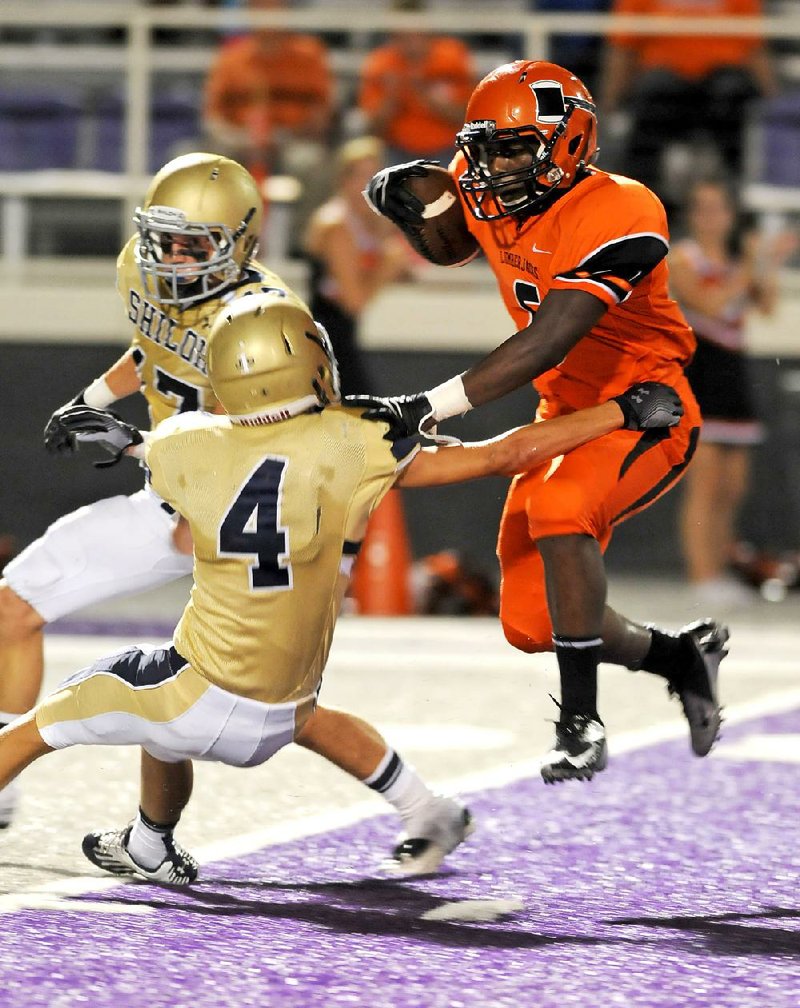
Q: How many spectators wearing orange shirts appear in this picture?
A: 3